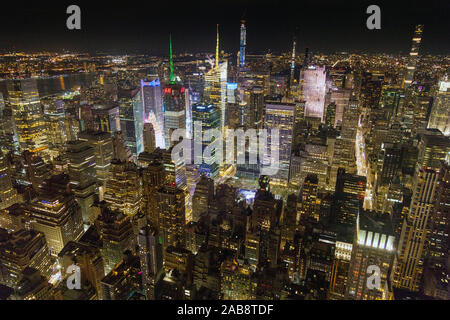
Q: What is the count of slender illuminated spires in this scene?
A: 2